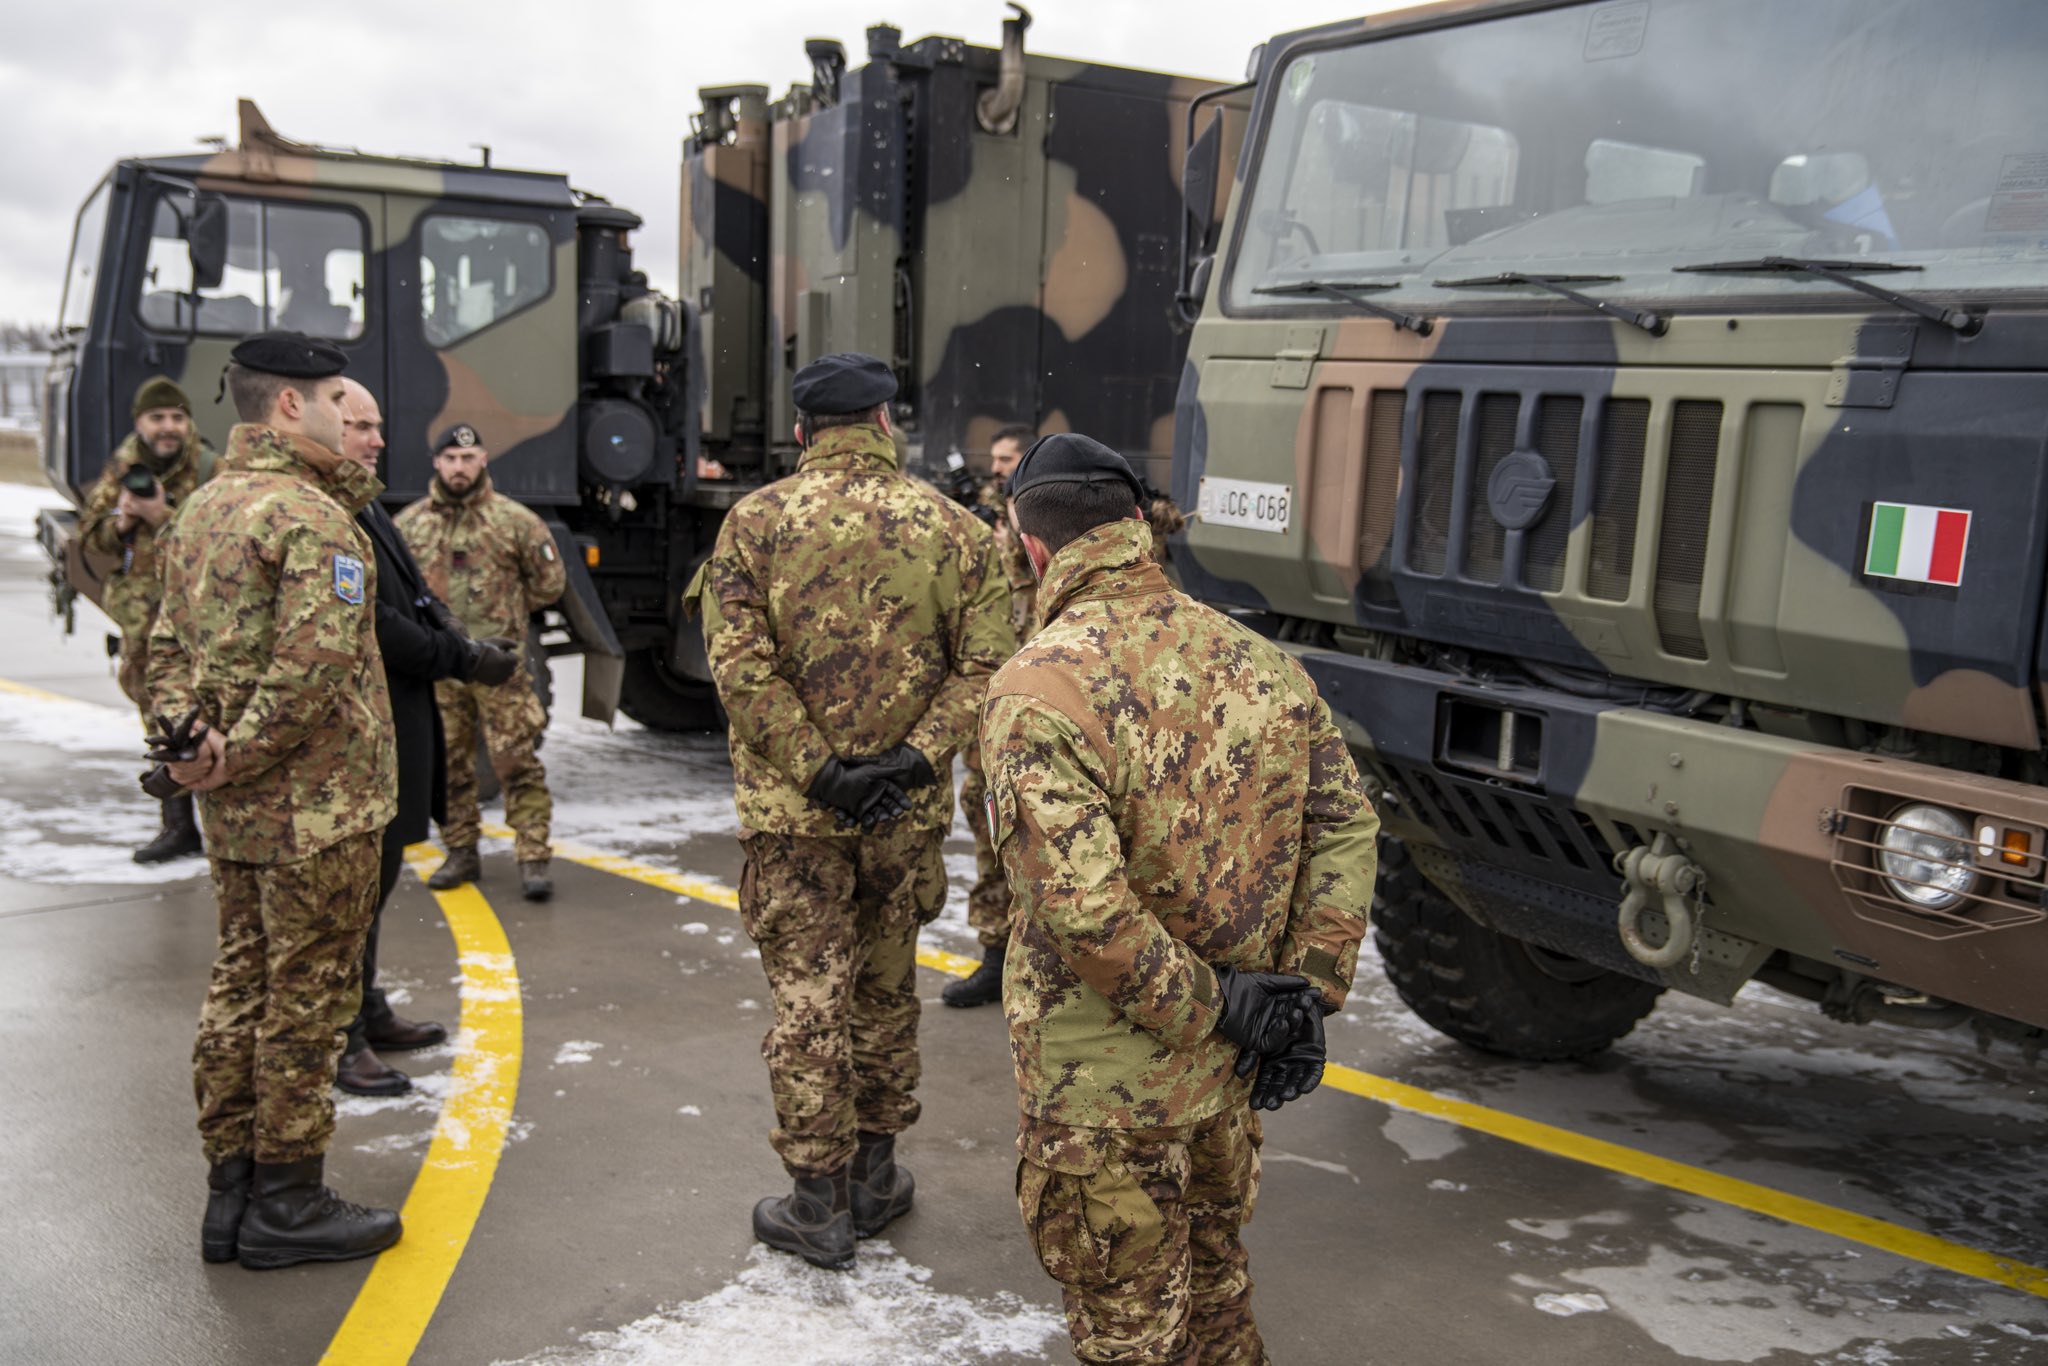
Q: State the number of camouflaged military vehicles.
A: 2